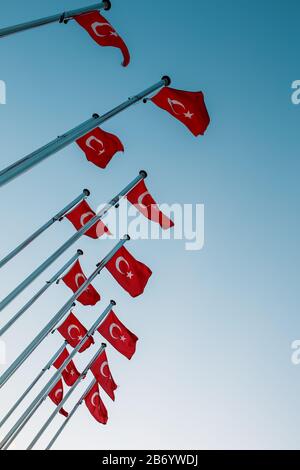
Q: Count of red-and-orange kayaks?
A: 0